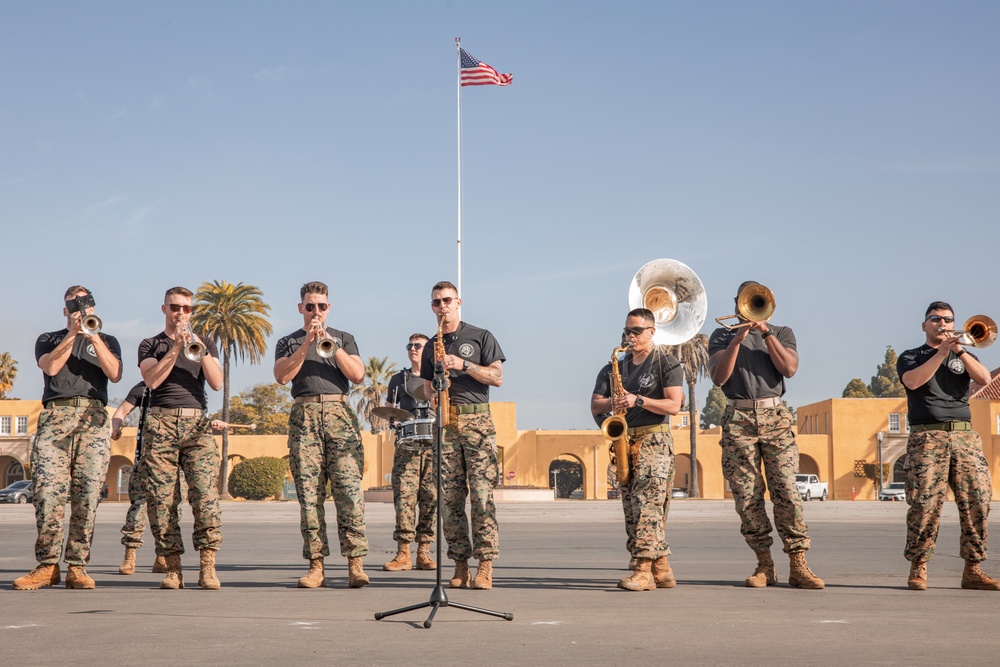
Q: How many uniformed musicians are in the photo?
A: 10